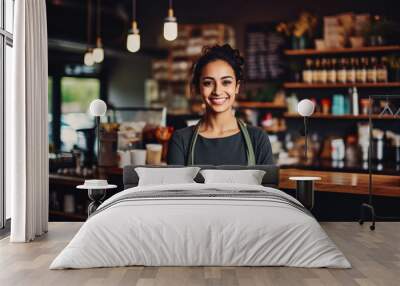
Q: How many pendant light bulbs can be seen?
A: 4